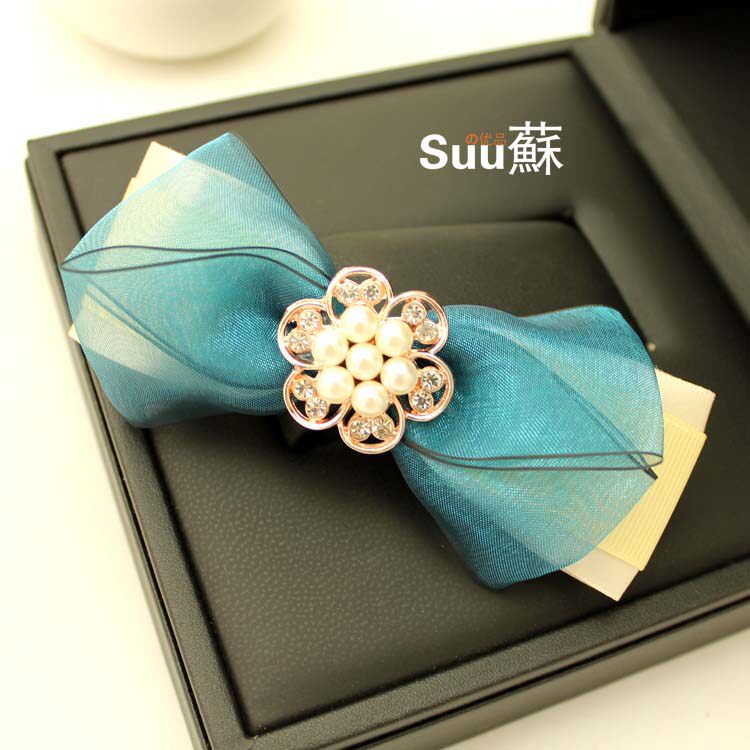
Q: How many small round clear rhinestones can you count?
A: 12